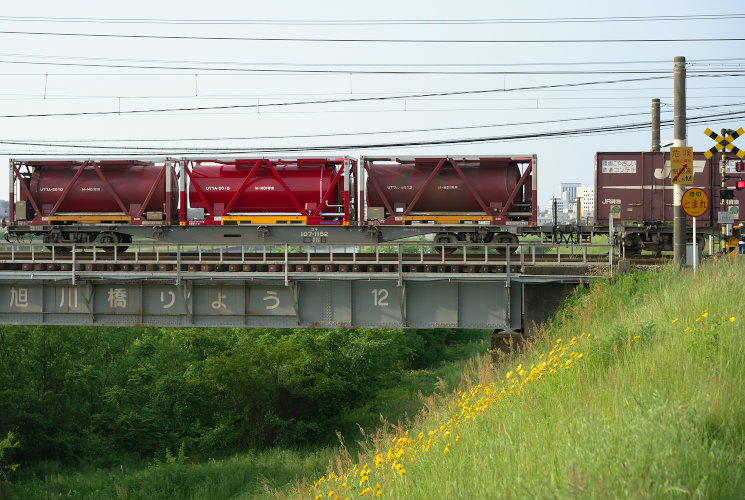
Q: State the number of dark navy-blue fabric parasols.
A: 0